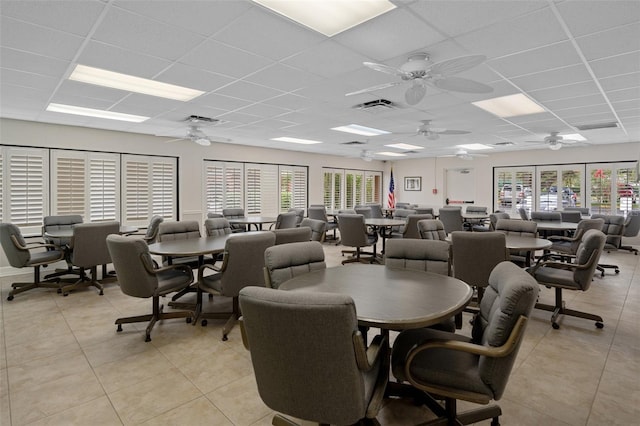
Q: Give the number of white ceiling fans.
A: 6